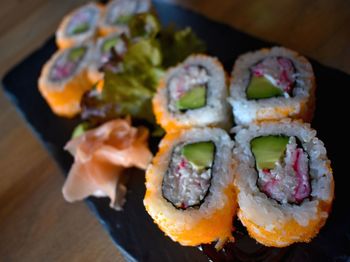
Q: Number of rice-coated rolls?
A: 8